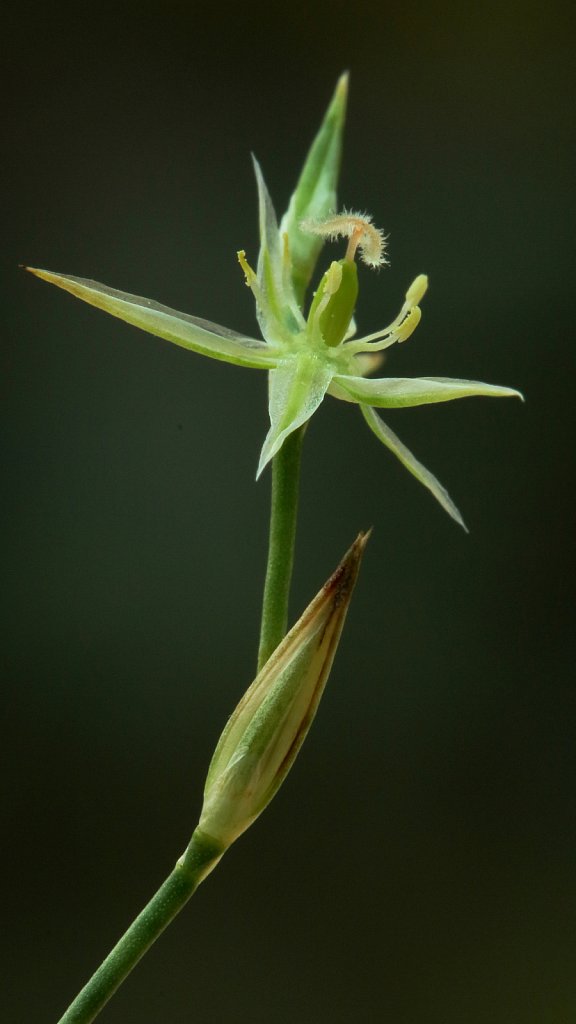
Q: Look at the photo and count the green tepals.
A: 6